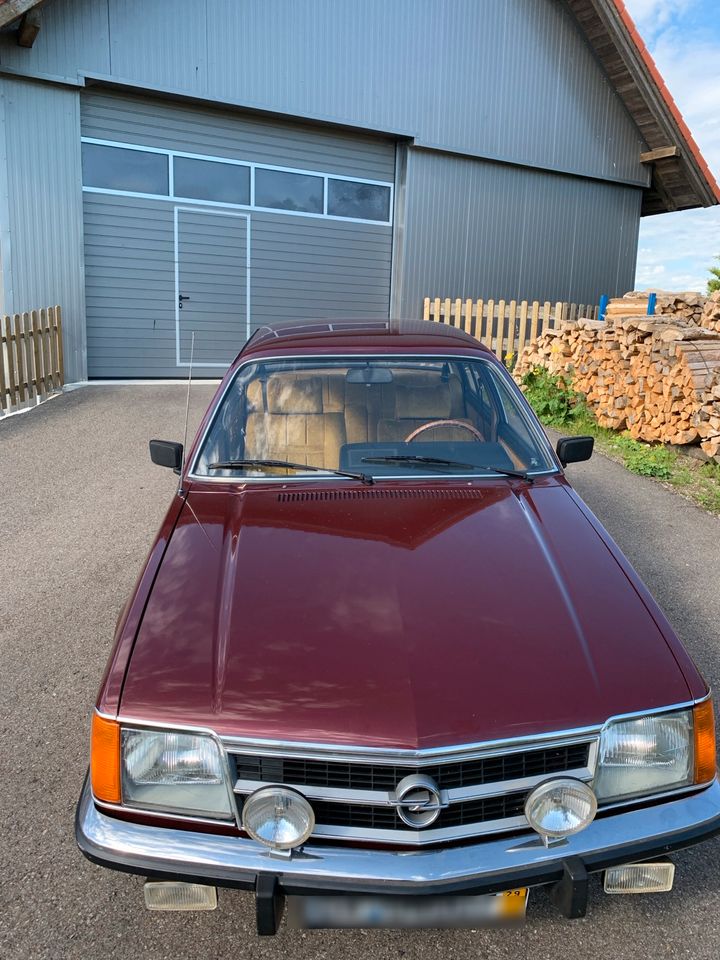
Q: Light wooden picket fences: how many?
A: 2